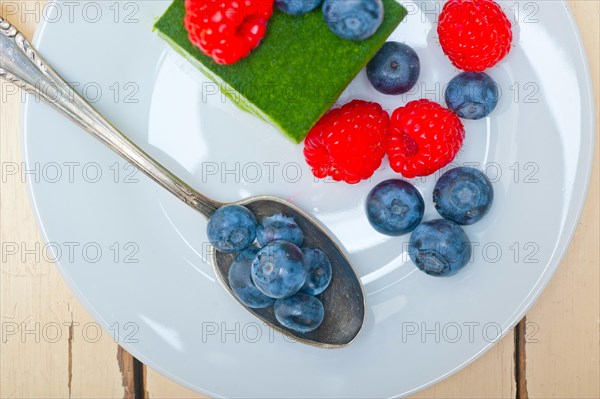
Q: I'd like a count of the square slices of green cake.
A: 1